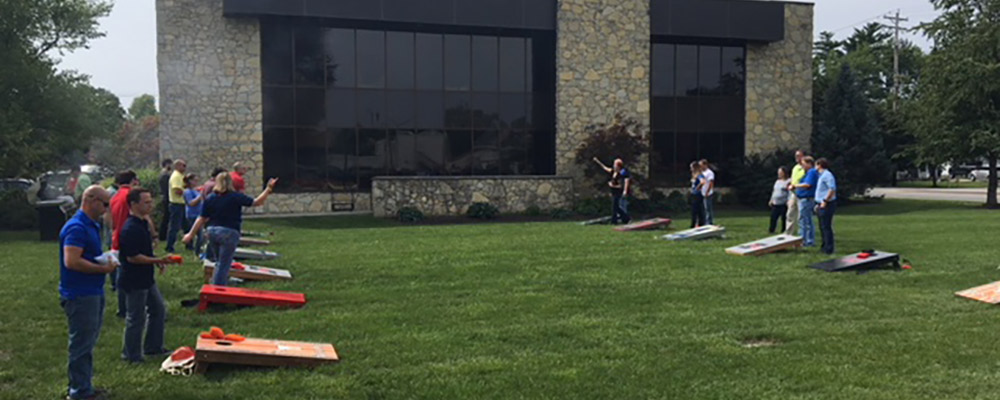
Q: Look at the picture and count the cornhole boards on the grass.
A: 12